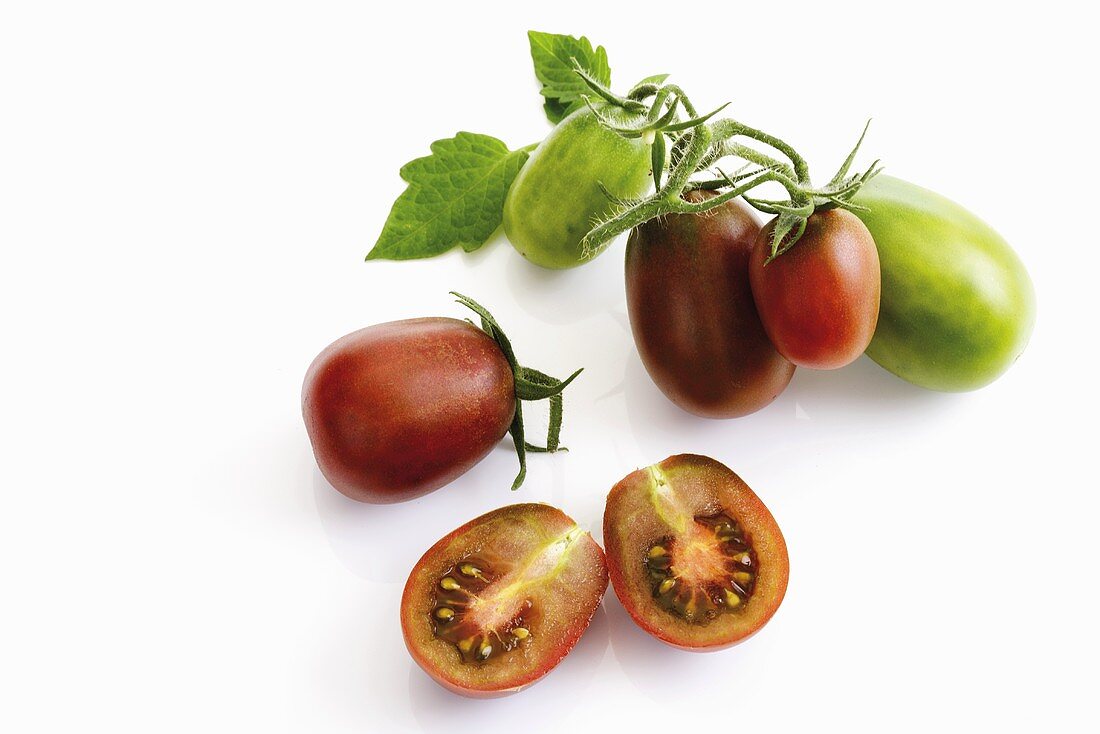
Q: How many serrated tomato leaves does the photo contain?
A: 2